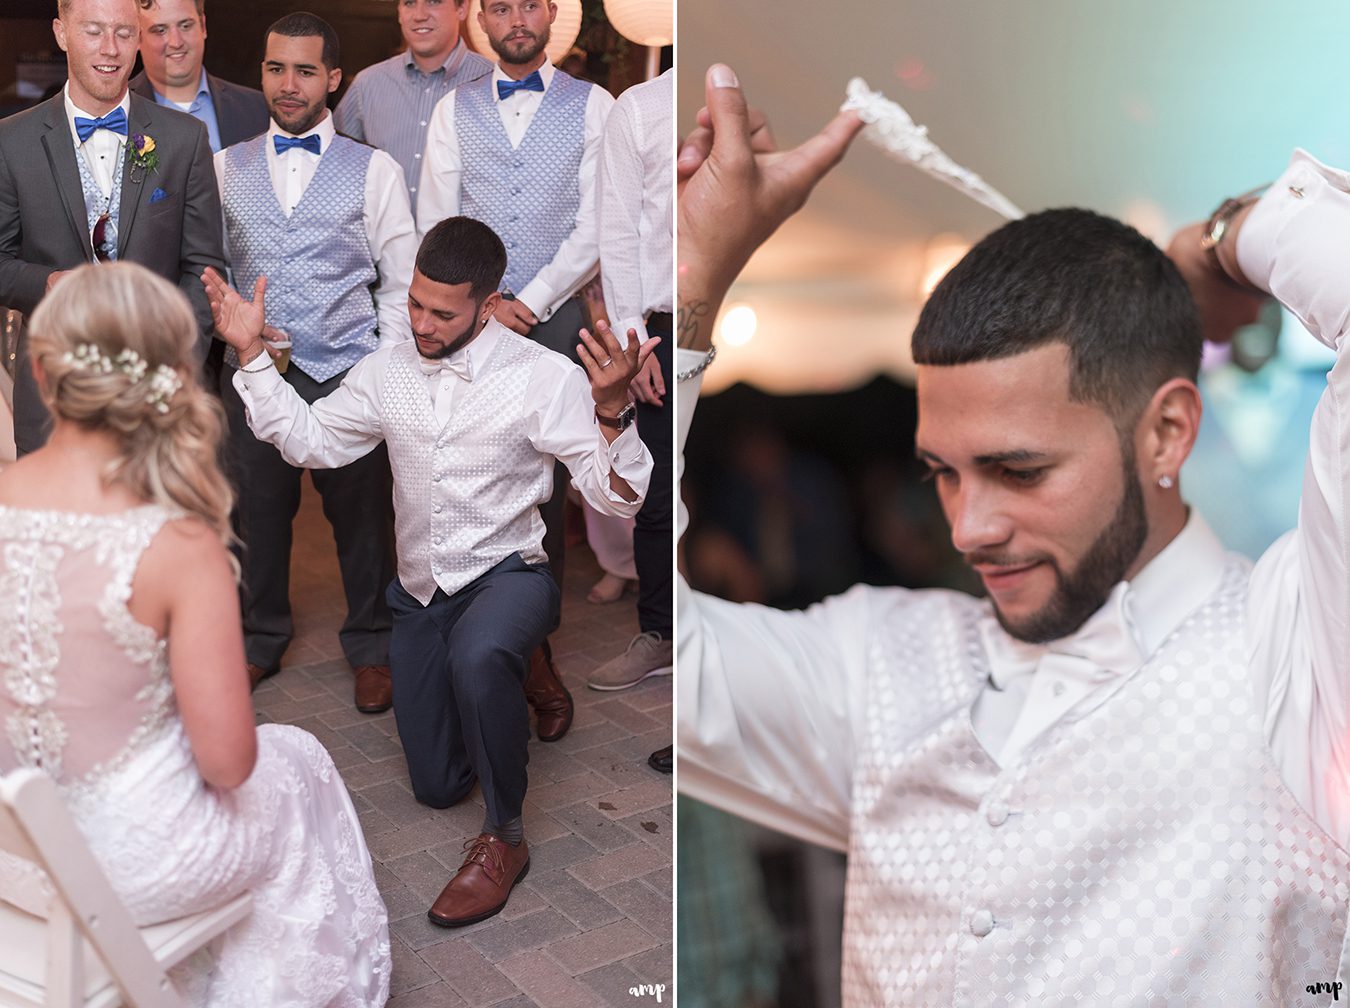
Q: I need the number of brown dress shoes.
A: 4